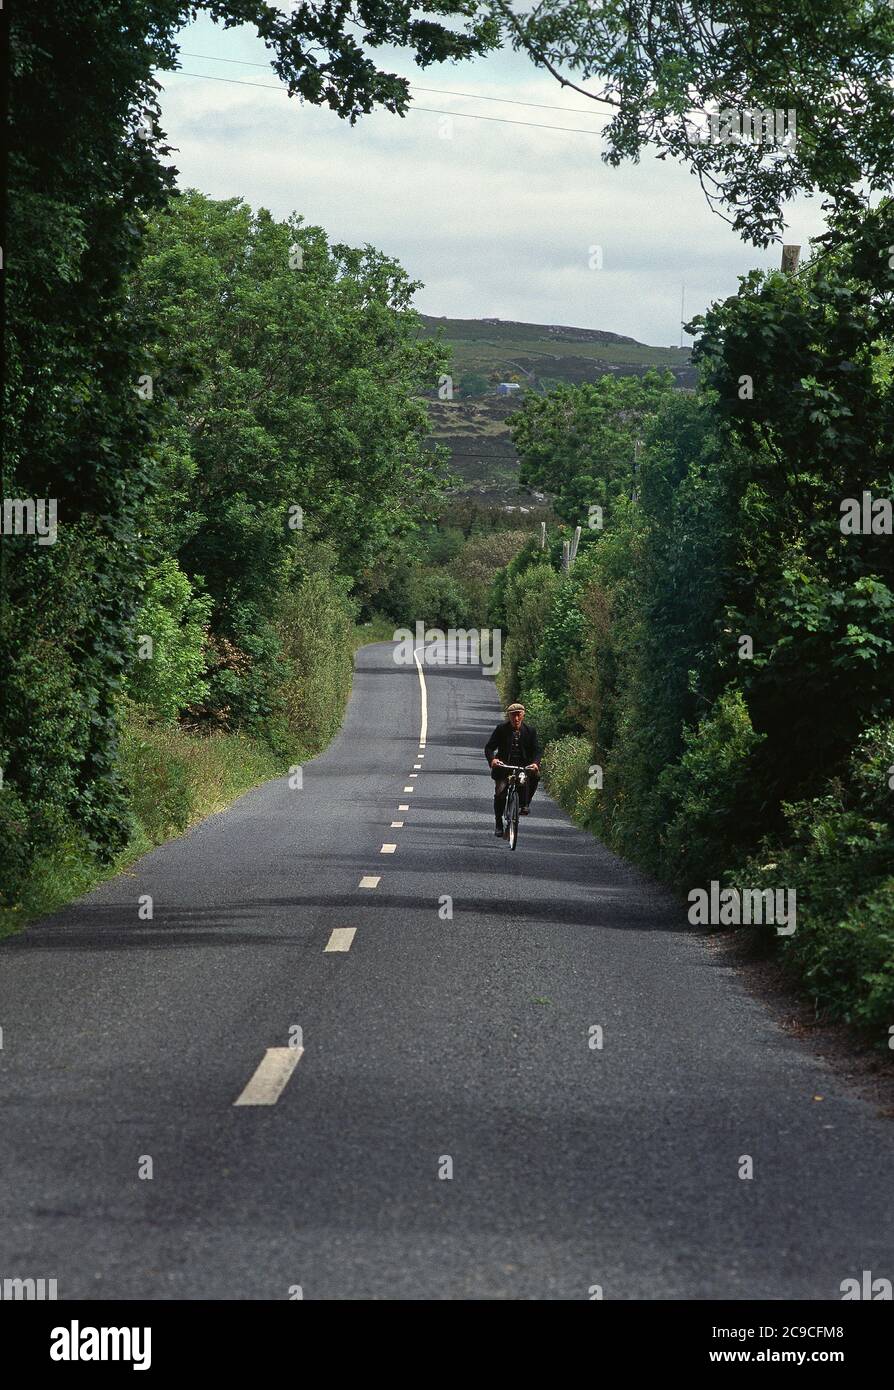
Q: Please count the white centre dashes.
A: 11